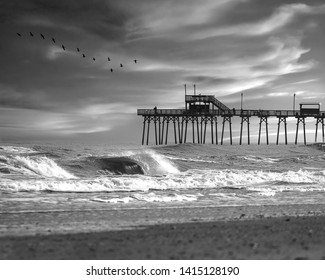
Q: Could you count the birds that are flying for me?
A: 12